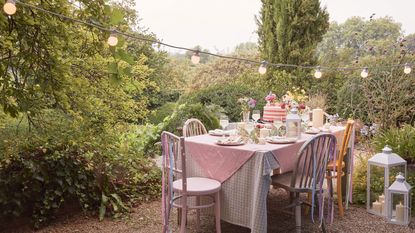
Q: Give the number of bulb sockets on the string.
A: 7